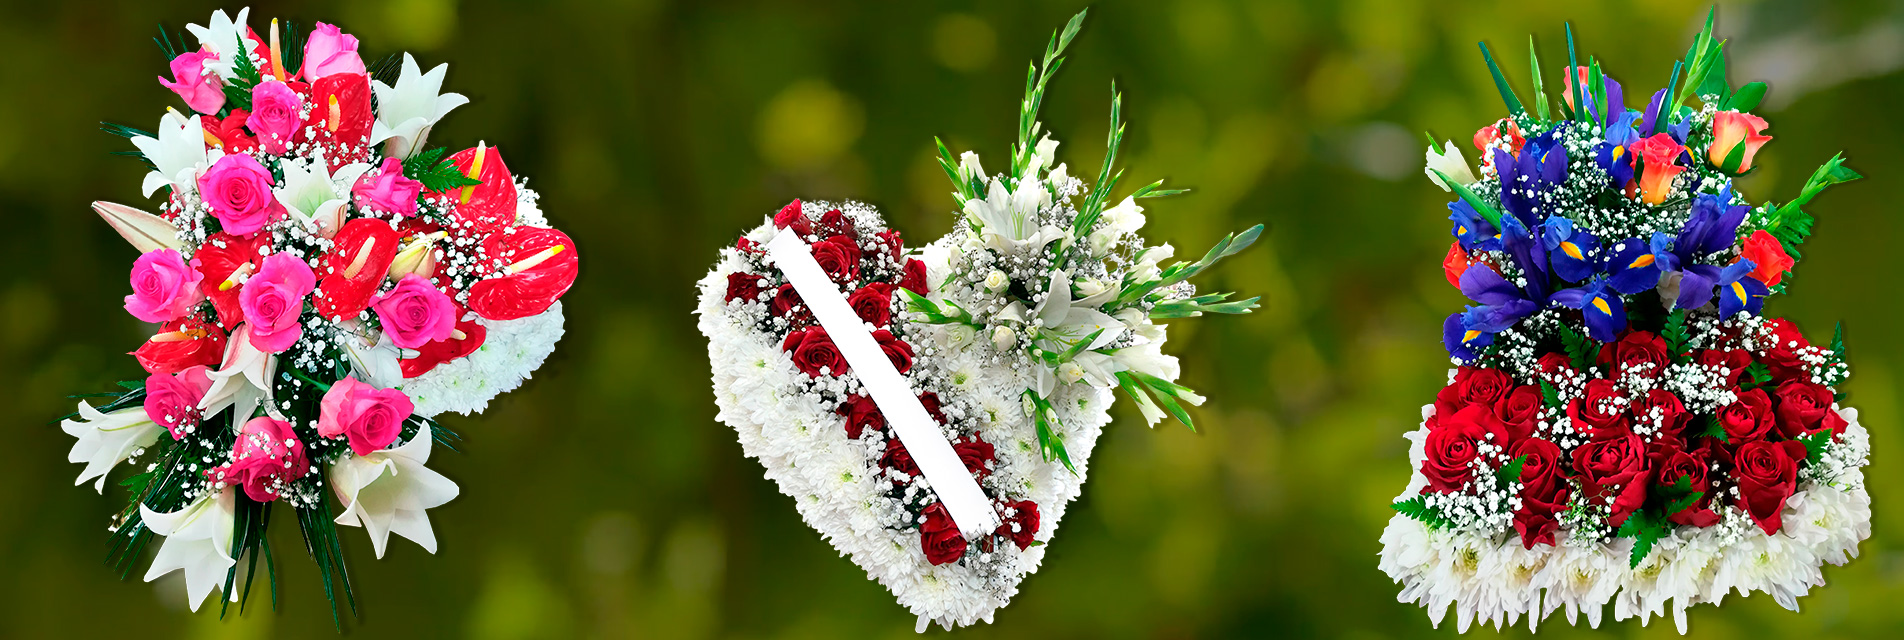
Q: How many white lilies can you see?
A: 11